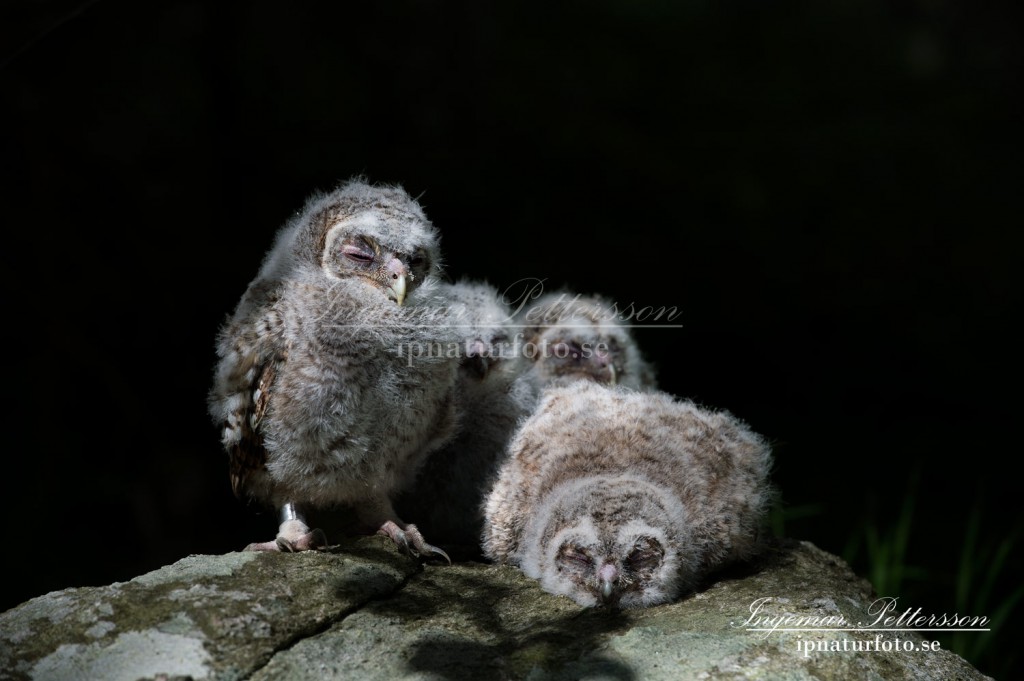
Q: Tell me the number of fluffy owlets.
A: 4